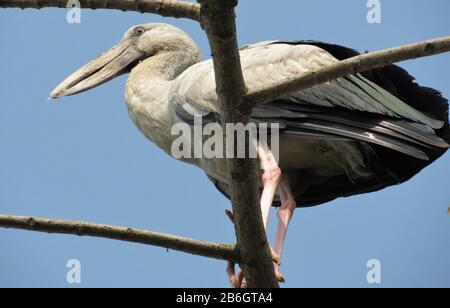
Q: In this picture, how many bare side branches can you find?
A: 3